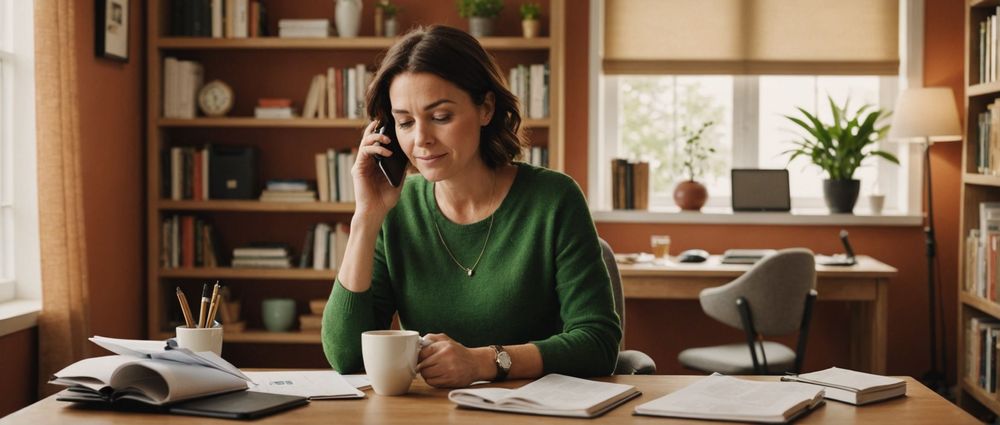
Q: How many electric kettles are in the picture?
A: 0